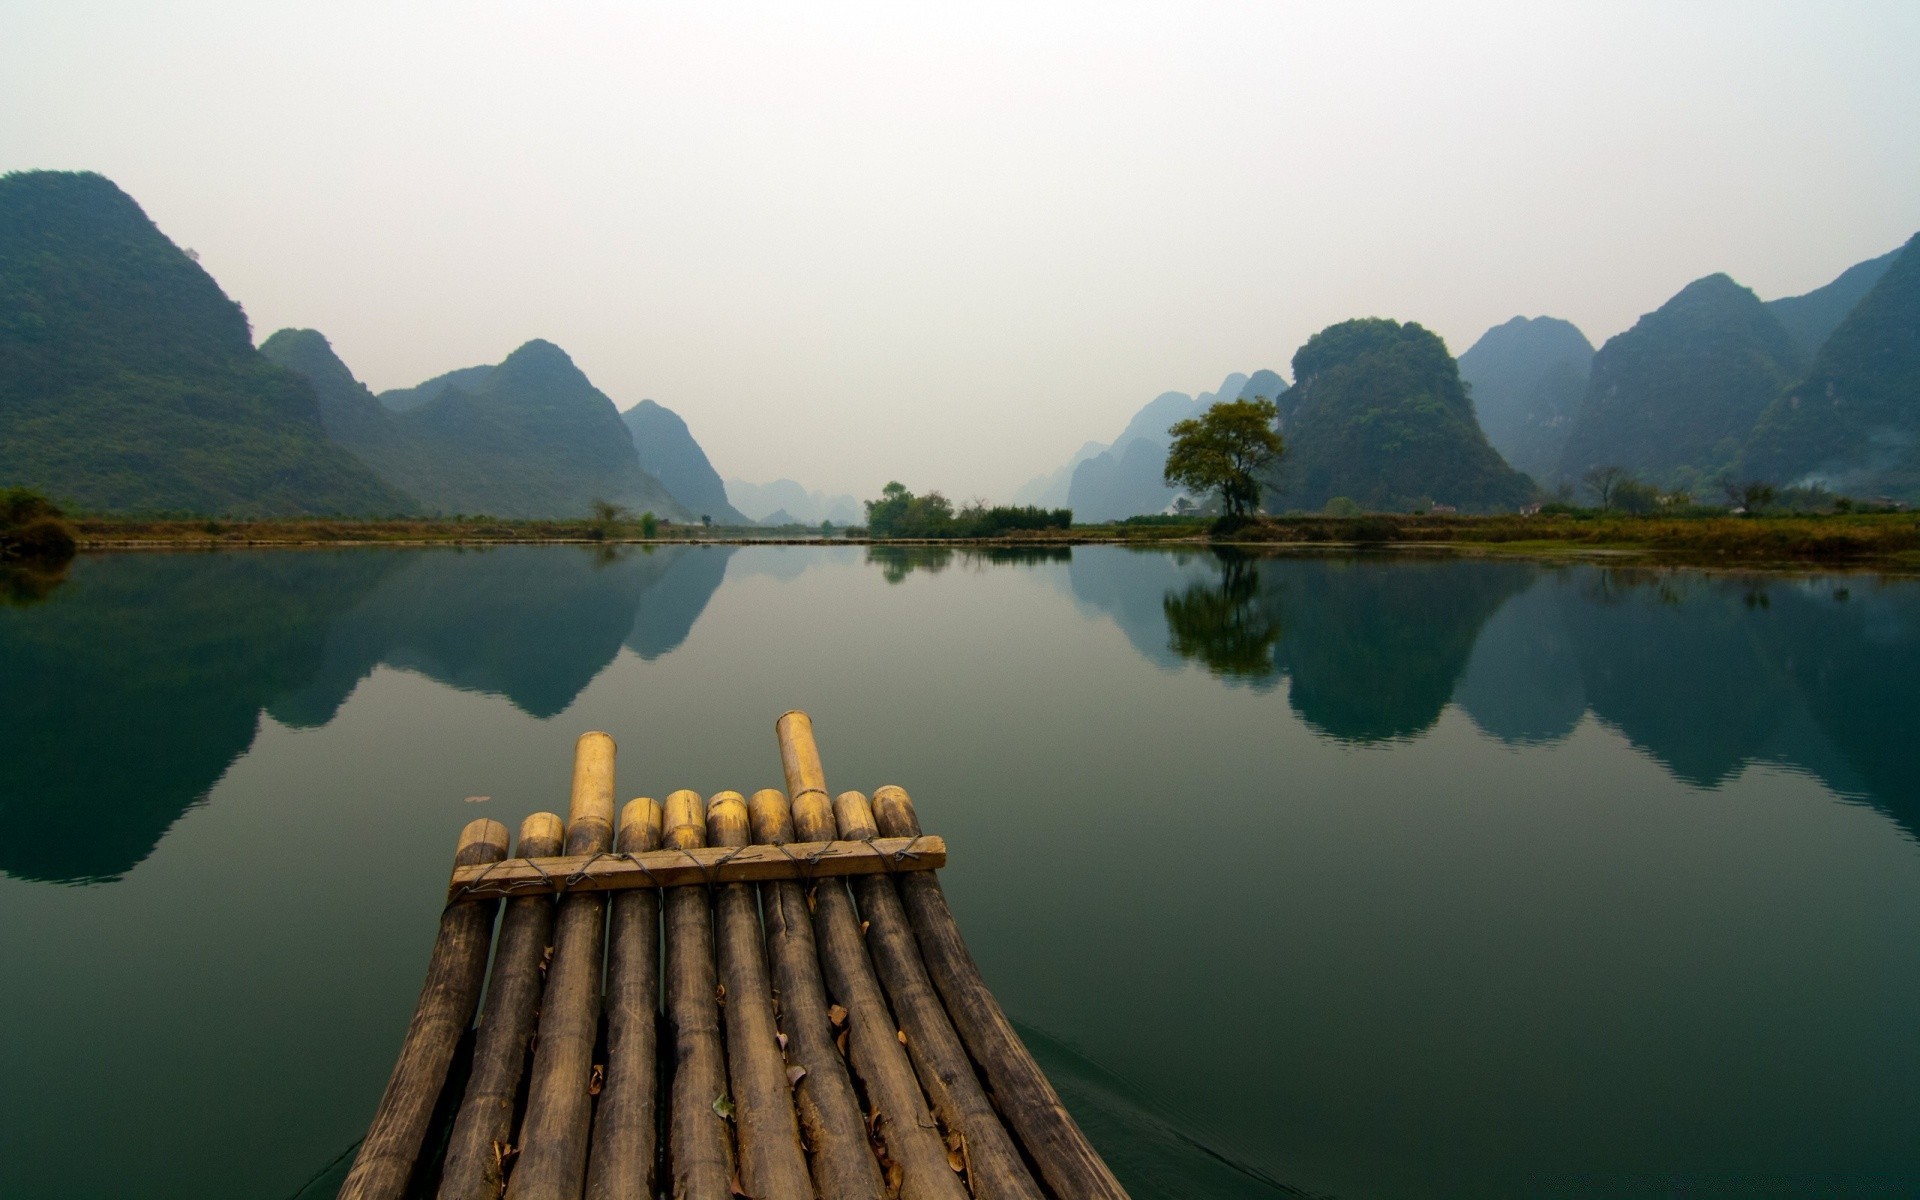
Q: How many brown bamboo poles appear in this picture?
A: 10